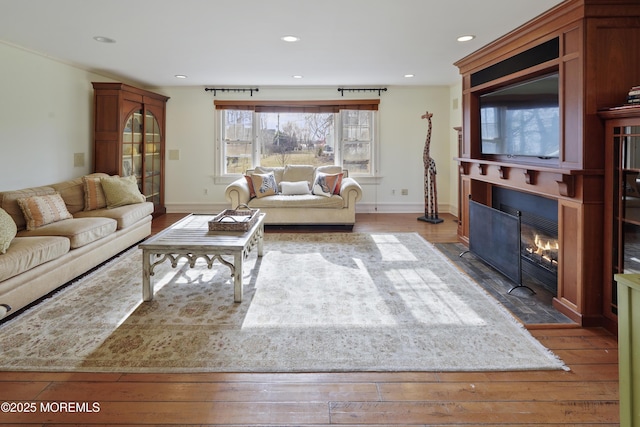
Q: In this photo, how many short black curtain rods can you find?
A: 2